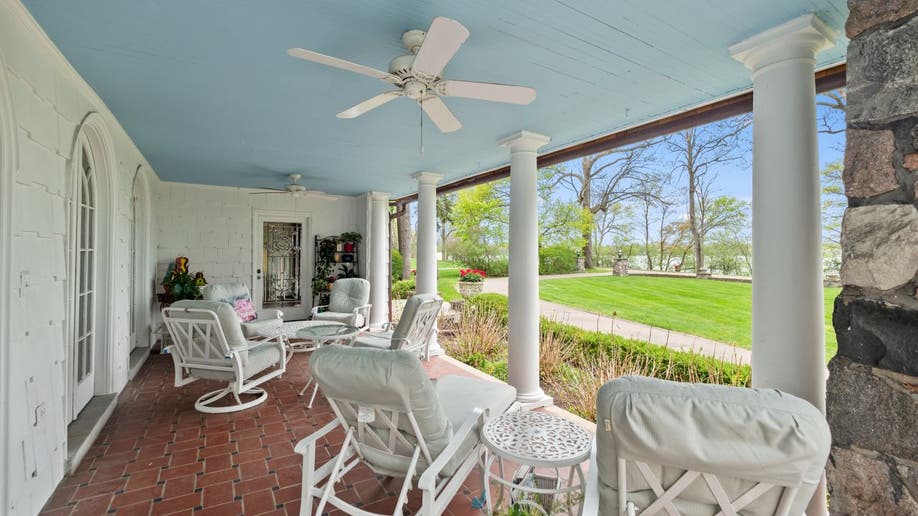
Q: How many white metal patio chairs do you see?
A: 6